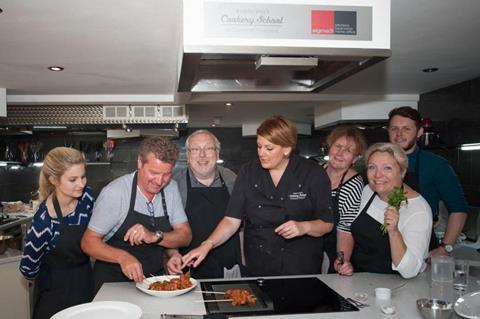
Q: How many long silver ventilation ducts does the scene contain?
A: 1